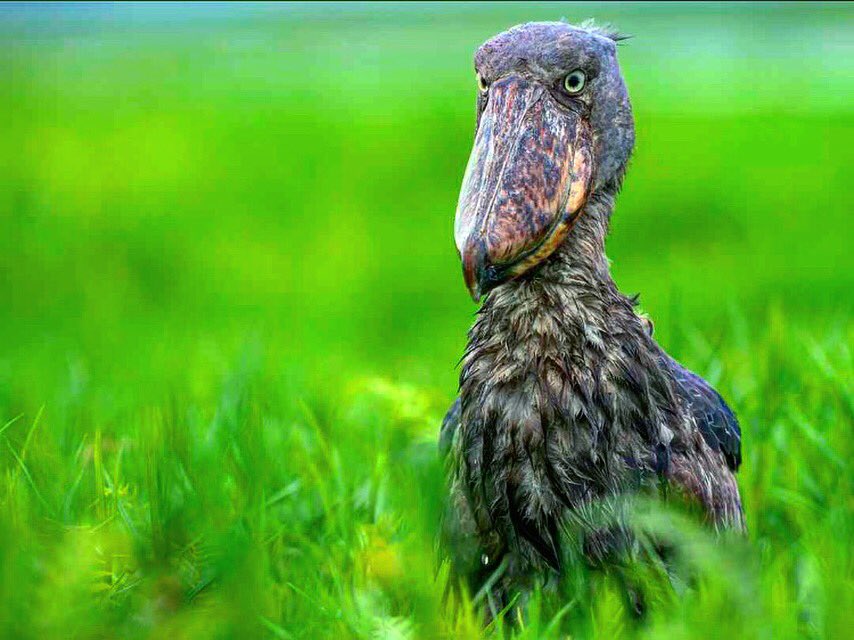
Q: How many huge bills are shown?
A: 1